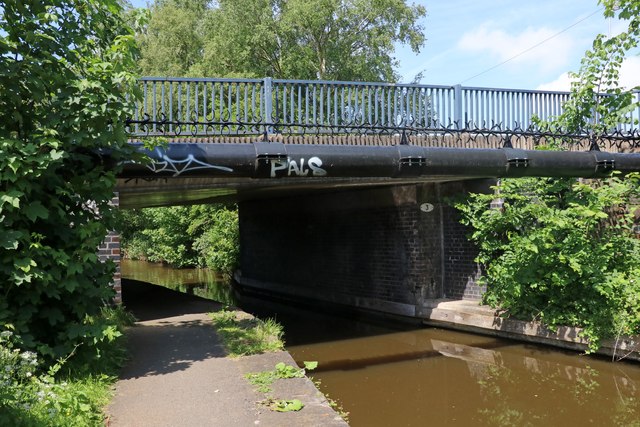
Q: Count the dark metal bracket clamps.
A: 4